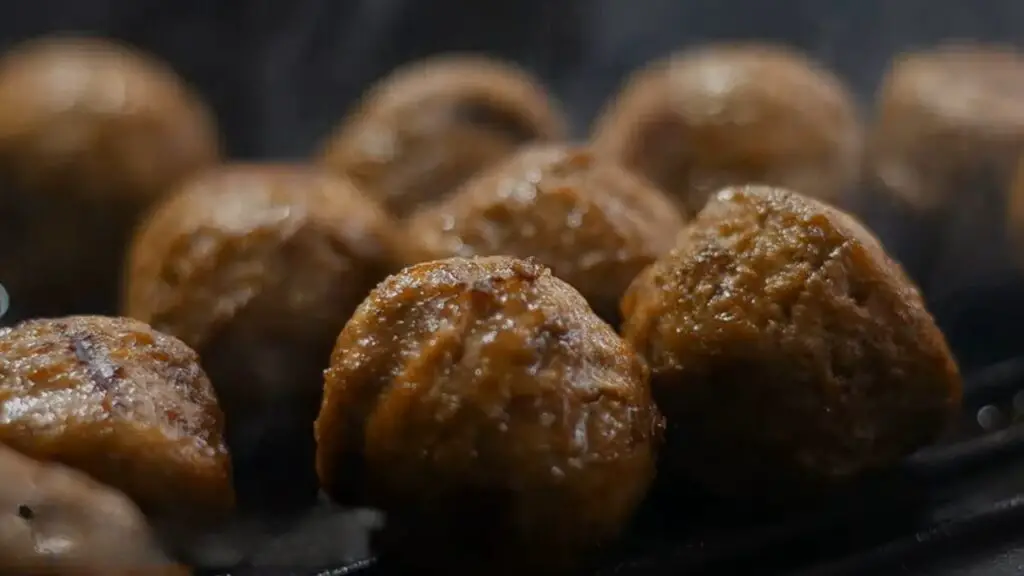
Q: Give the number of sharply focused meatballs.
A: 3